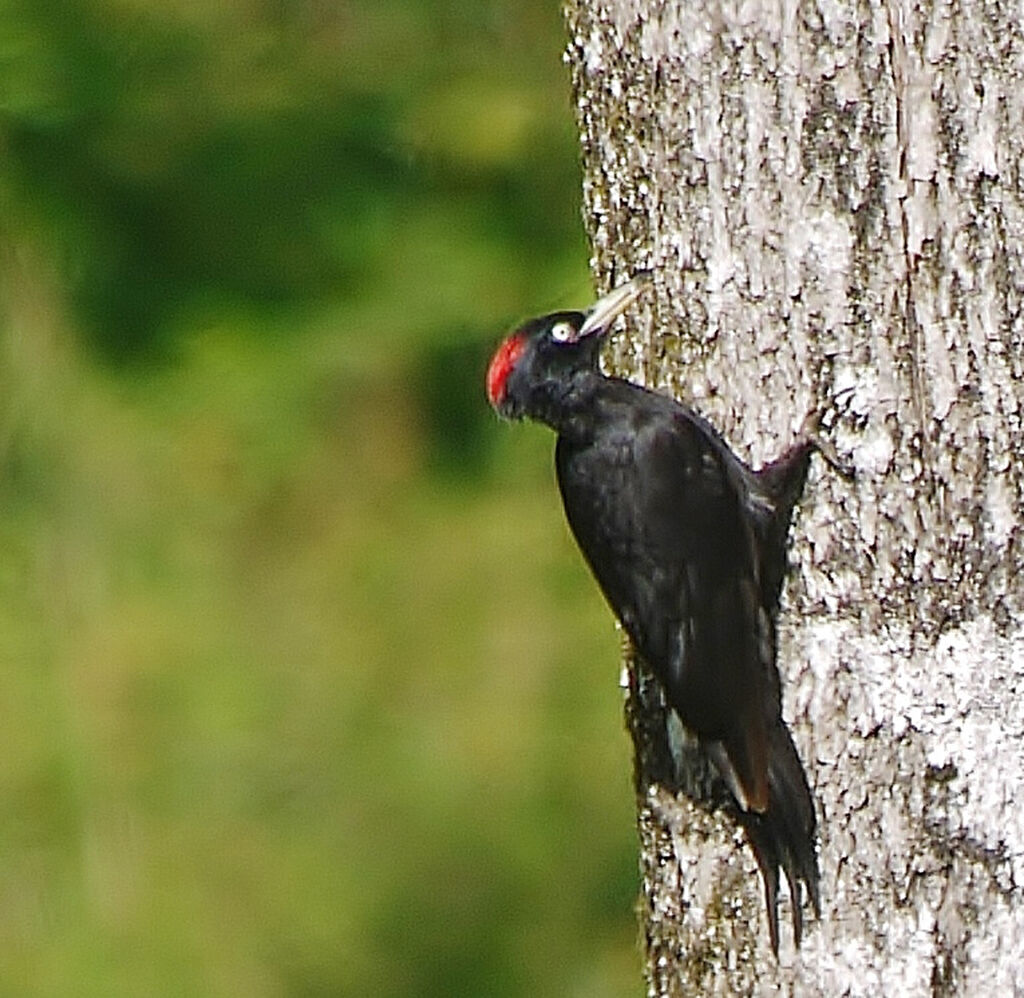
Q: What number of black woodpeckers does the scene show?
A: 1